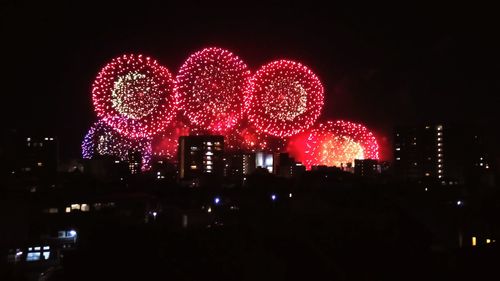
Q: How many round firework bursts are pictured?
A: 5